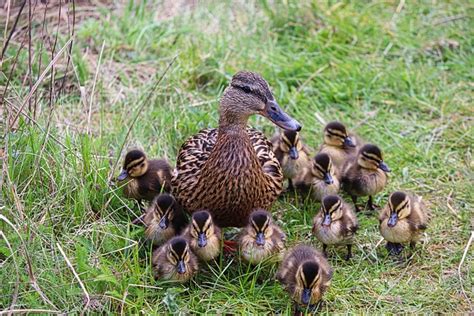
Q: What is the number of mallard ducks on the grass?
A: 13